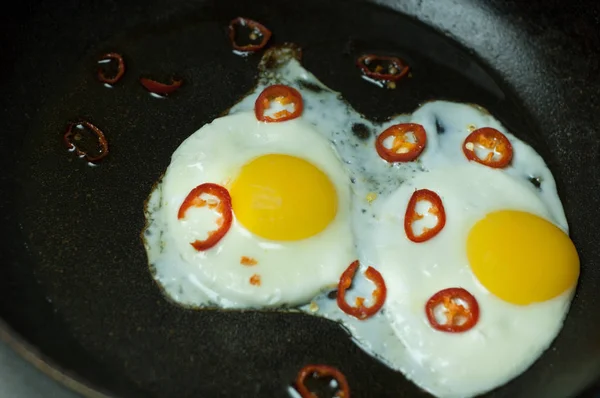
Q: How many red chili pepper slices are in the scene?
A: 13